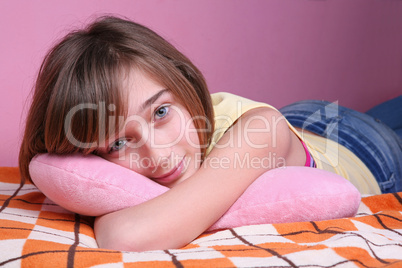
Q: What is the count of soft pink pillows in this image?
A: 1